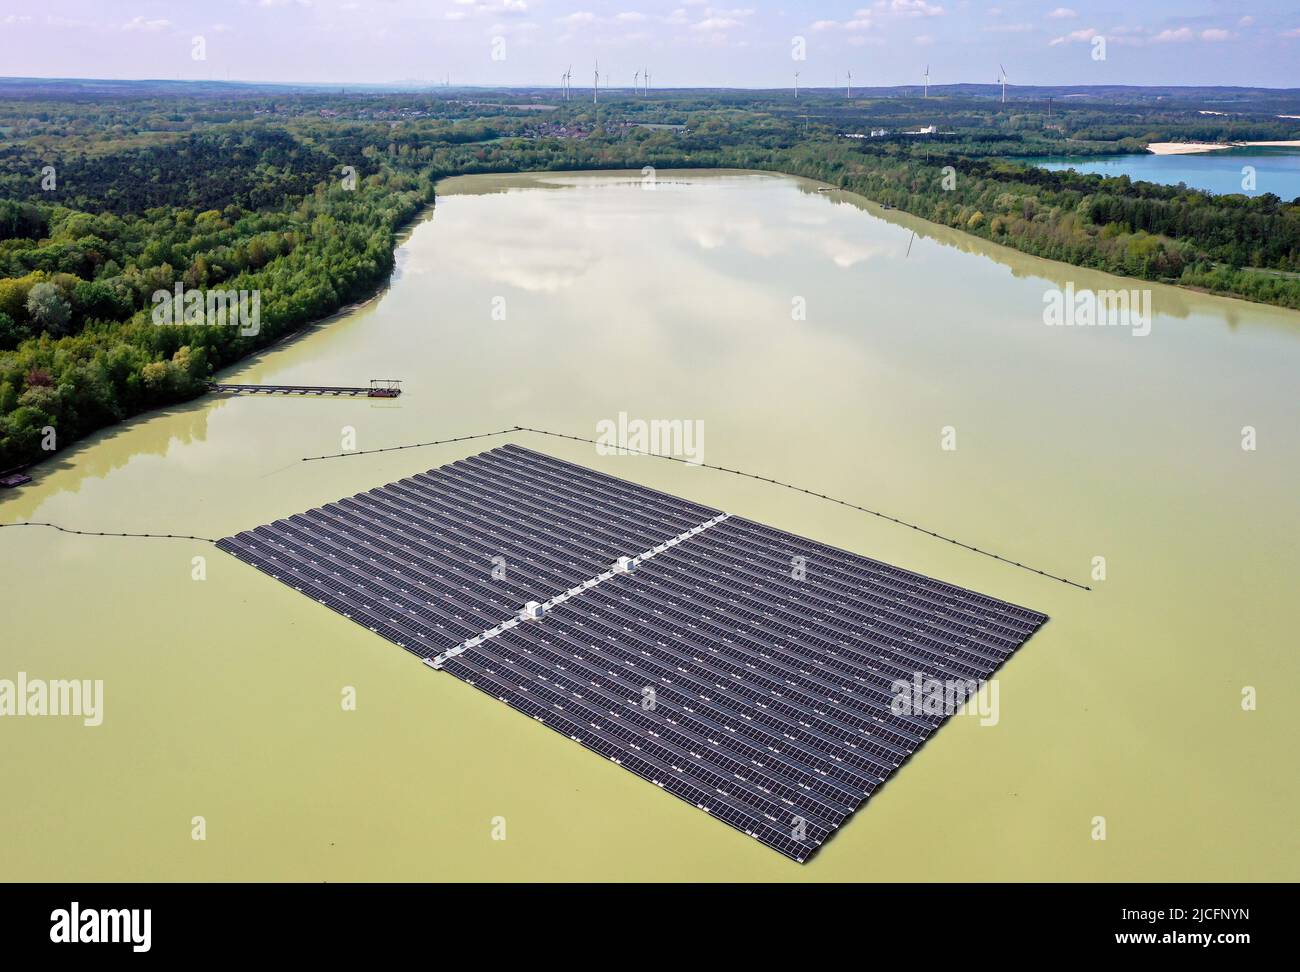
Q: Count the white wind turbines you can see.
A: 9